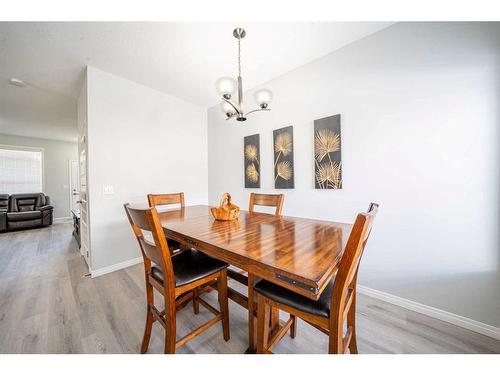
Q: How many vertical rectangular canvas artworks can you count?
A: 3